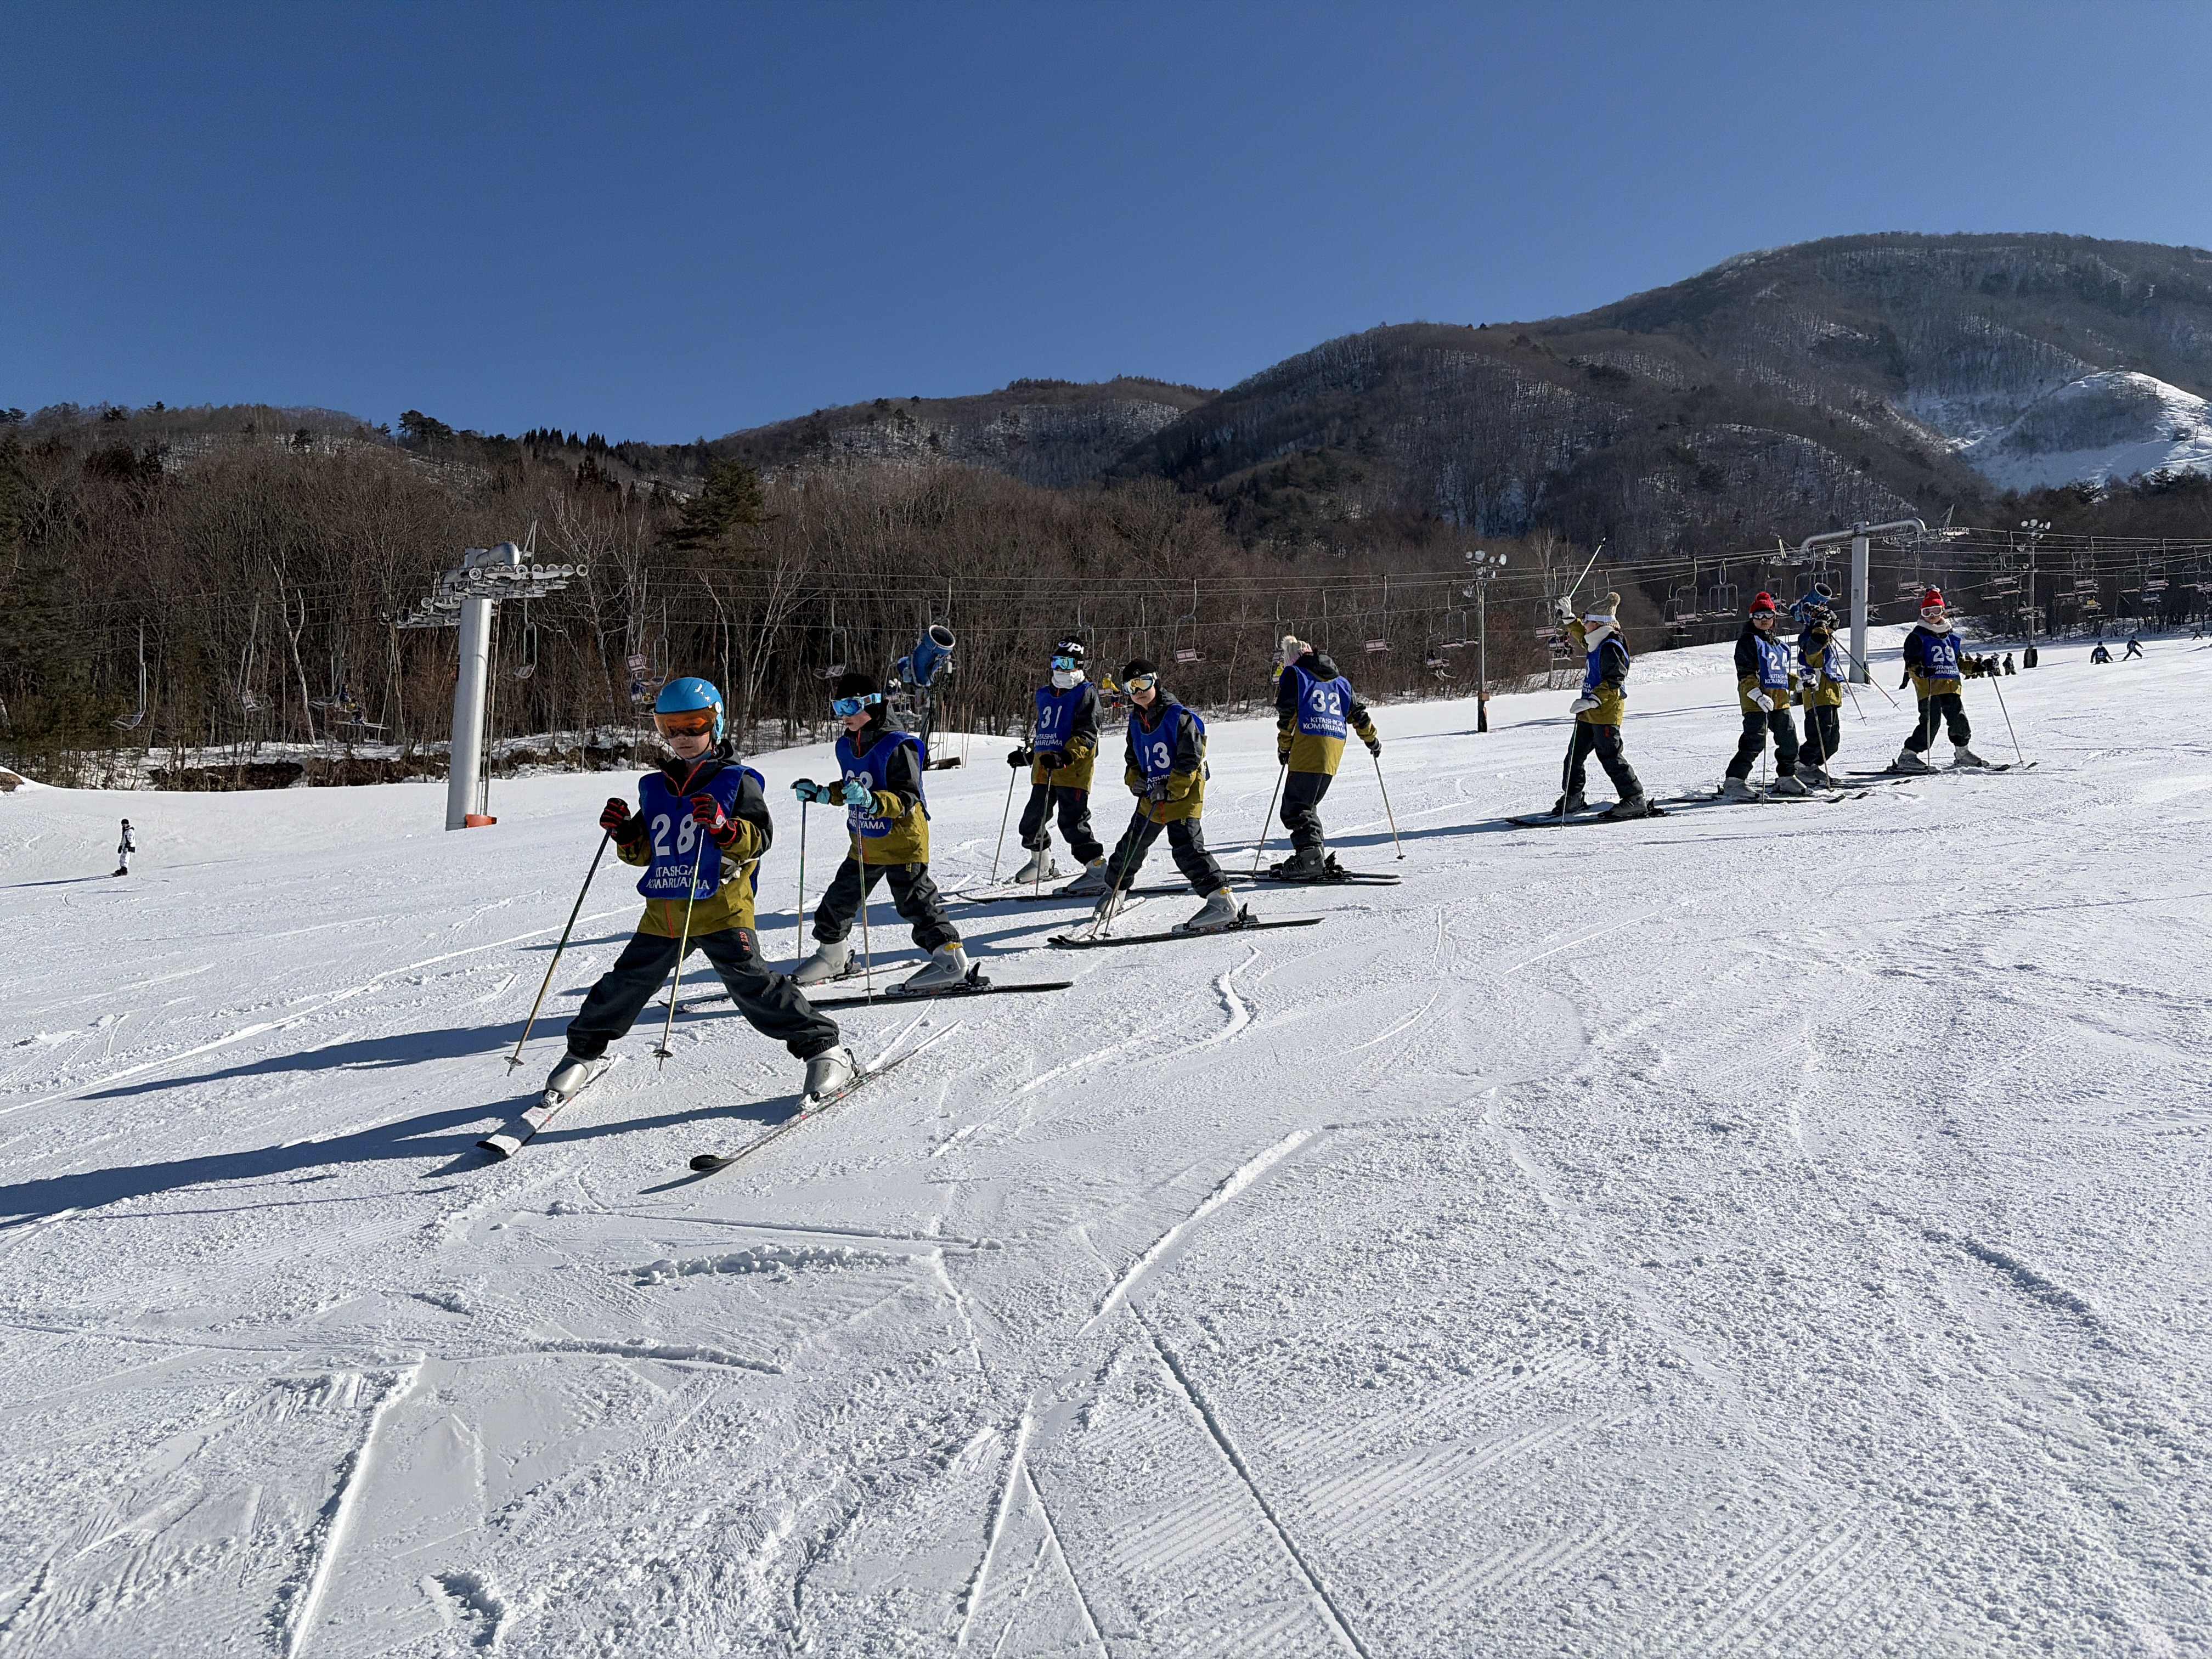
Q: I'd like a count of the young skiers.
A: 9